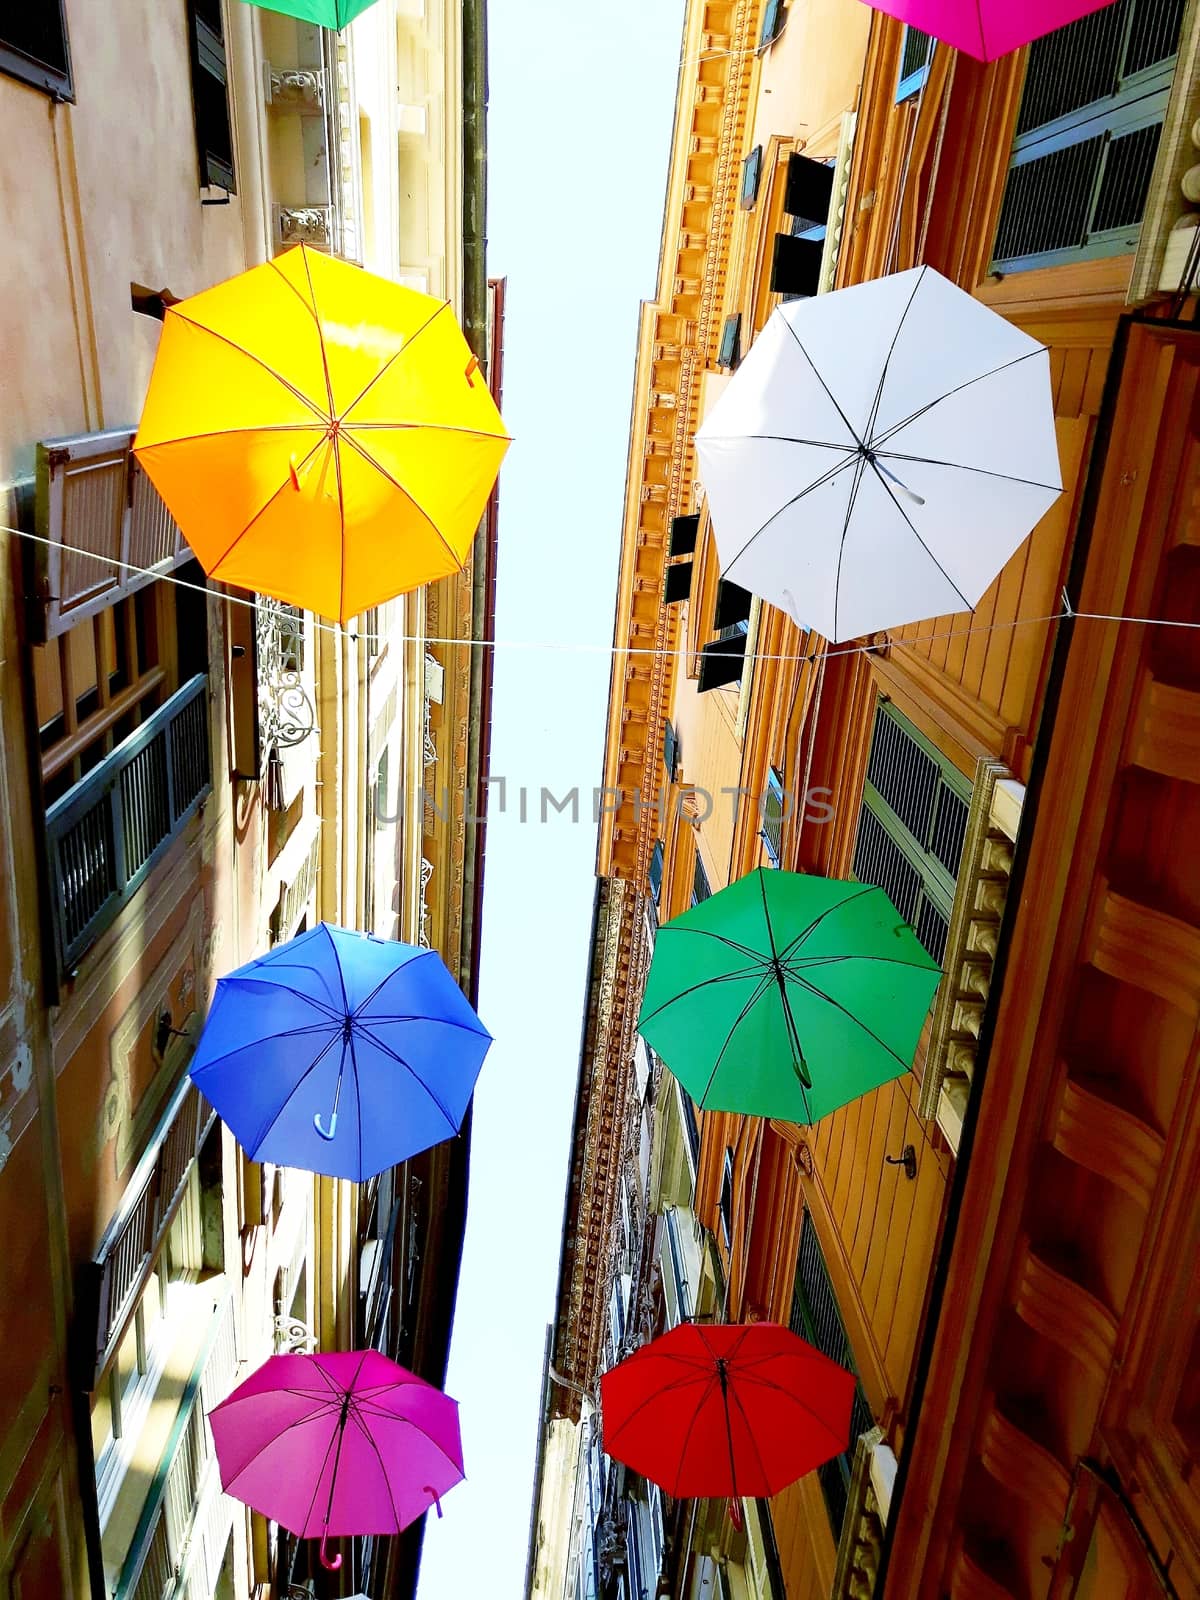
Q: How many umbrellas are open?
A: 8